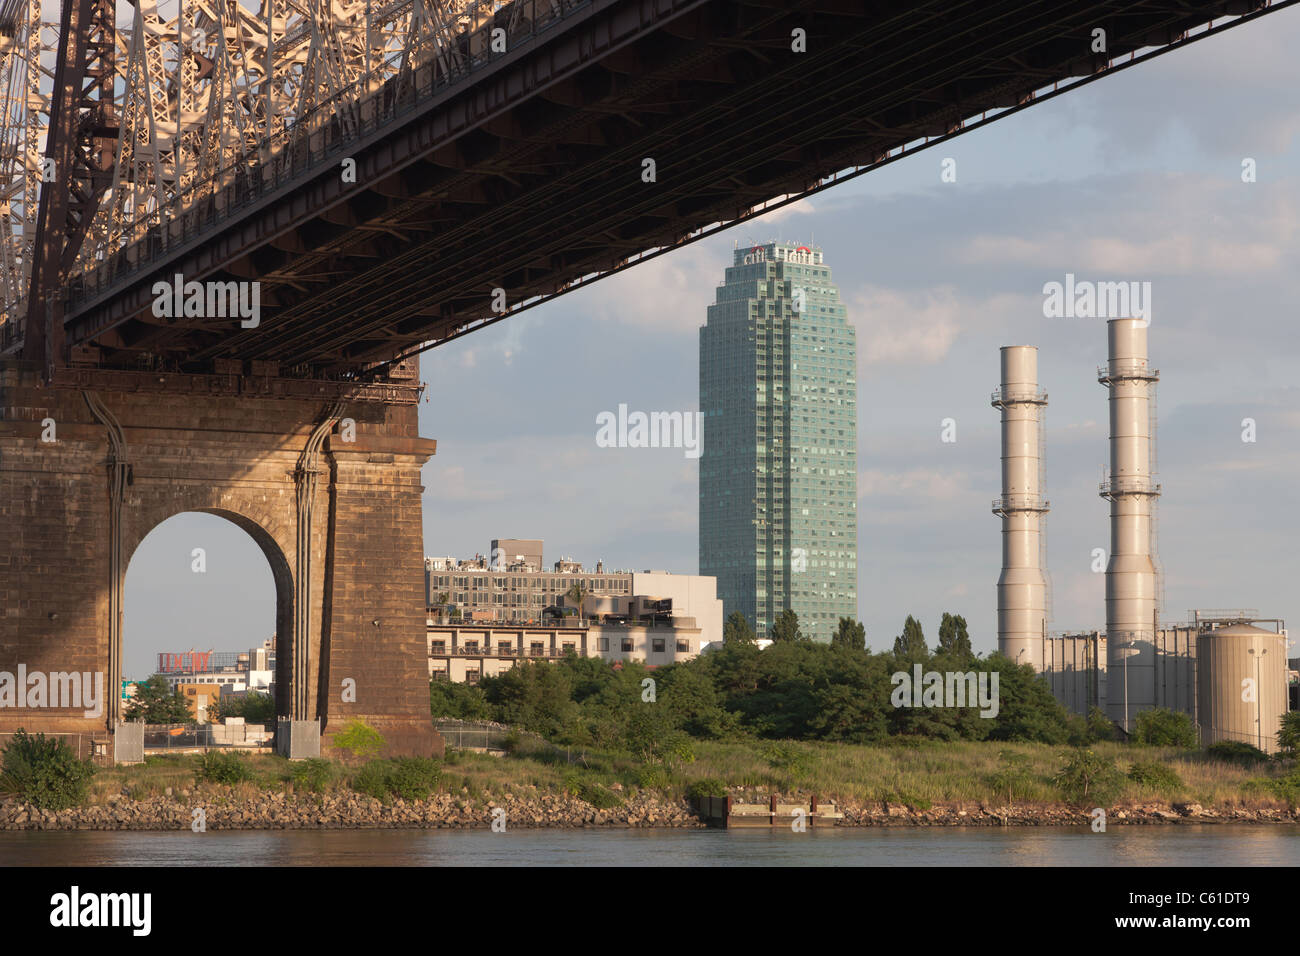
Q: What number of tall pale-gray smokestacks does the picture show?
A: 2